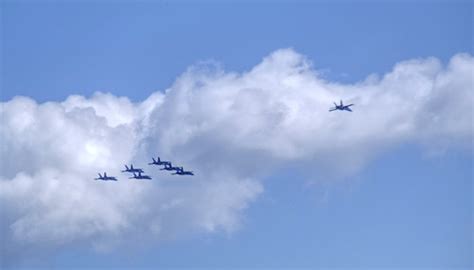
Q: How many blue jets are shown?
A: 7